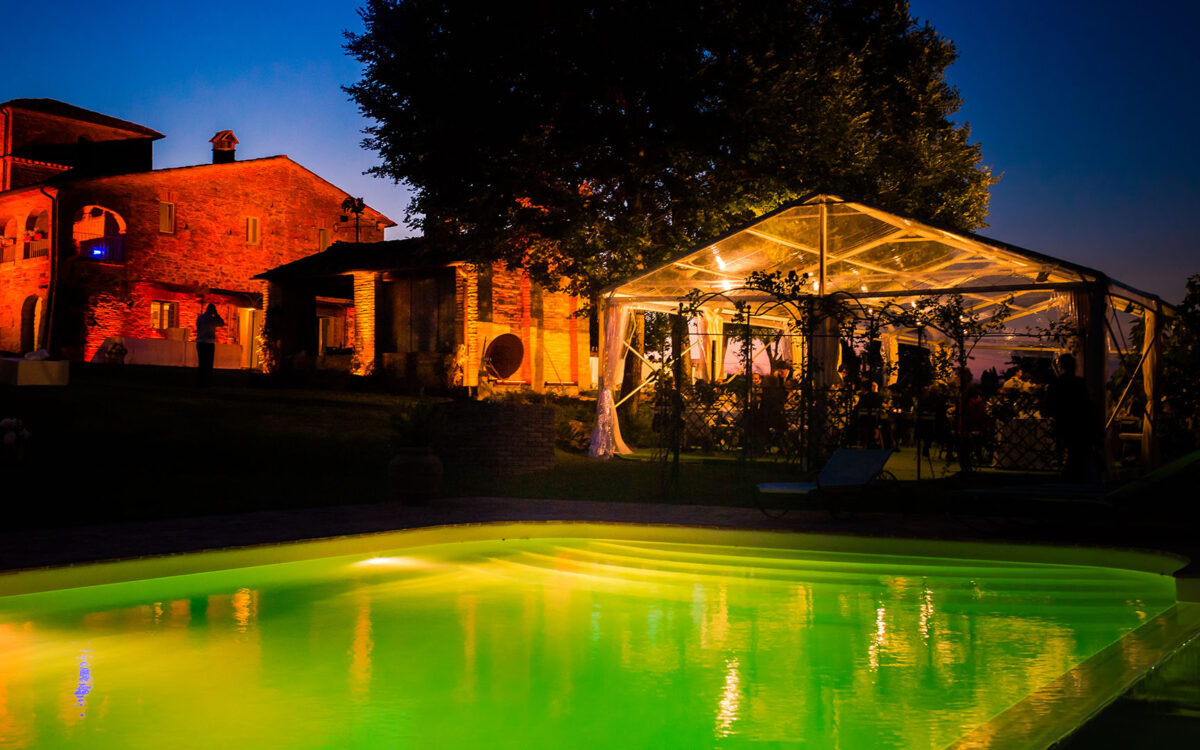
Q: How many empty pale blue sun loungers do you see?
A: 1